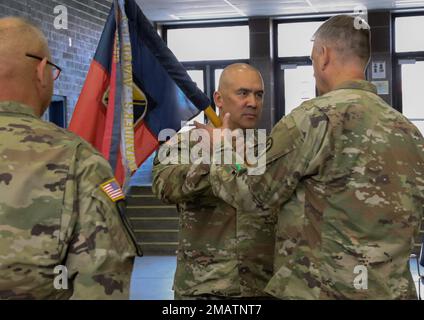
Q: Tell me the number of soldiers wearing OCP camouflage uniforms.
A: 3